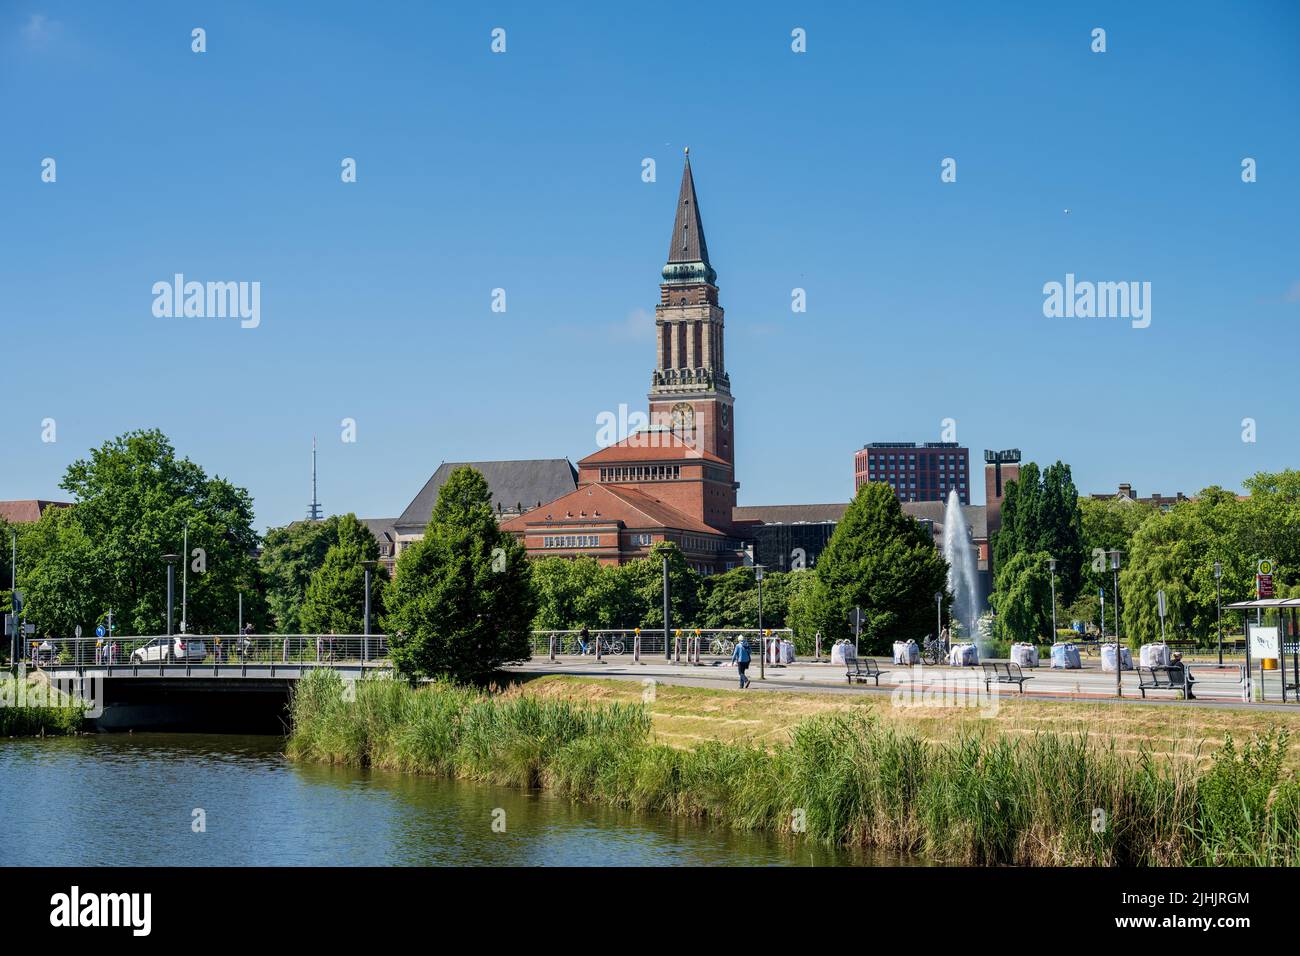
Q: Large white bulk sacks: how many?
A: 8